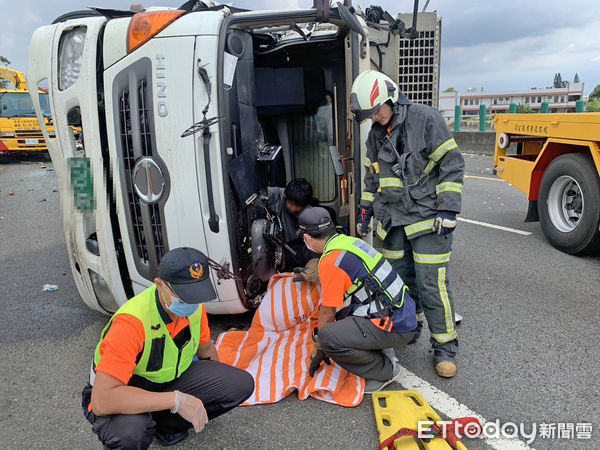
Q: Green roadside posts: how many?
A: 5